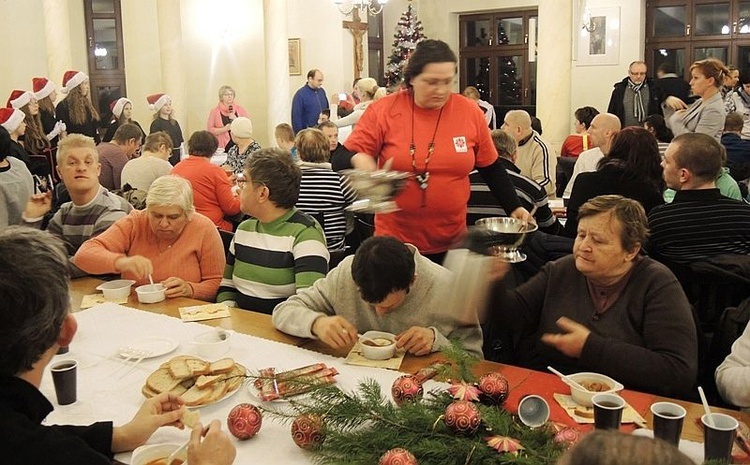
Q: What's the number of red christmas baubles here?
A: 7